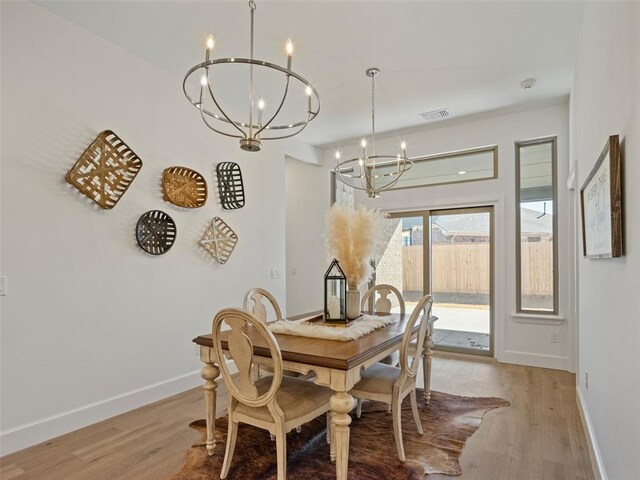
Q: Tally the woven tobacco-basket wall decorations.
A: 5